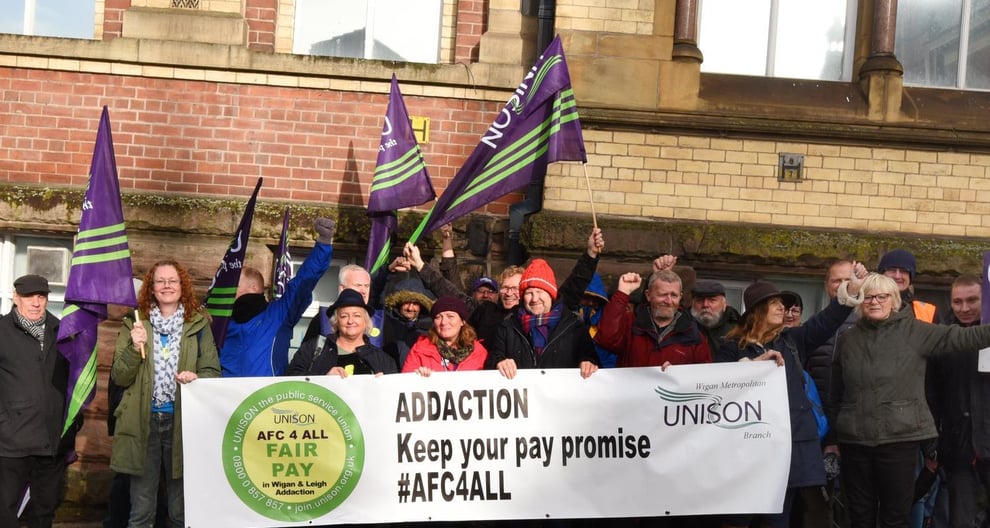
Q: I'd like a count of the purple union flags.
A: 5